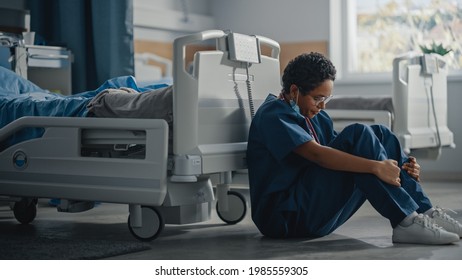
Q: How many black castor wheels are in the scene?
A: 3